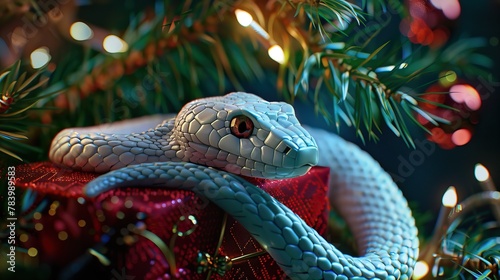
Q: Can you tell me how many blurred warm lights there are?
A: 8